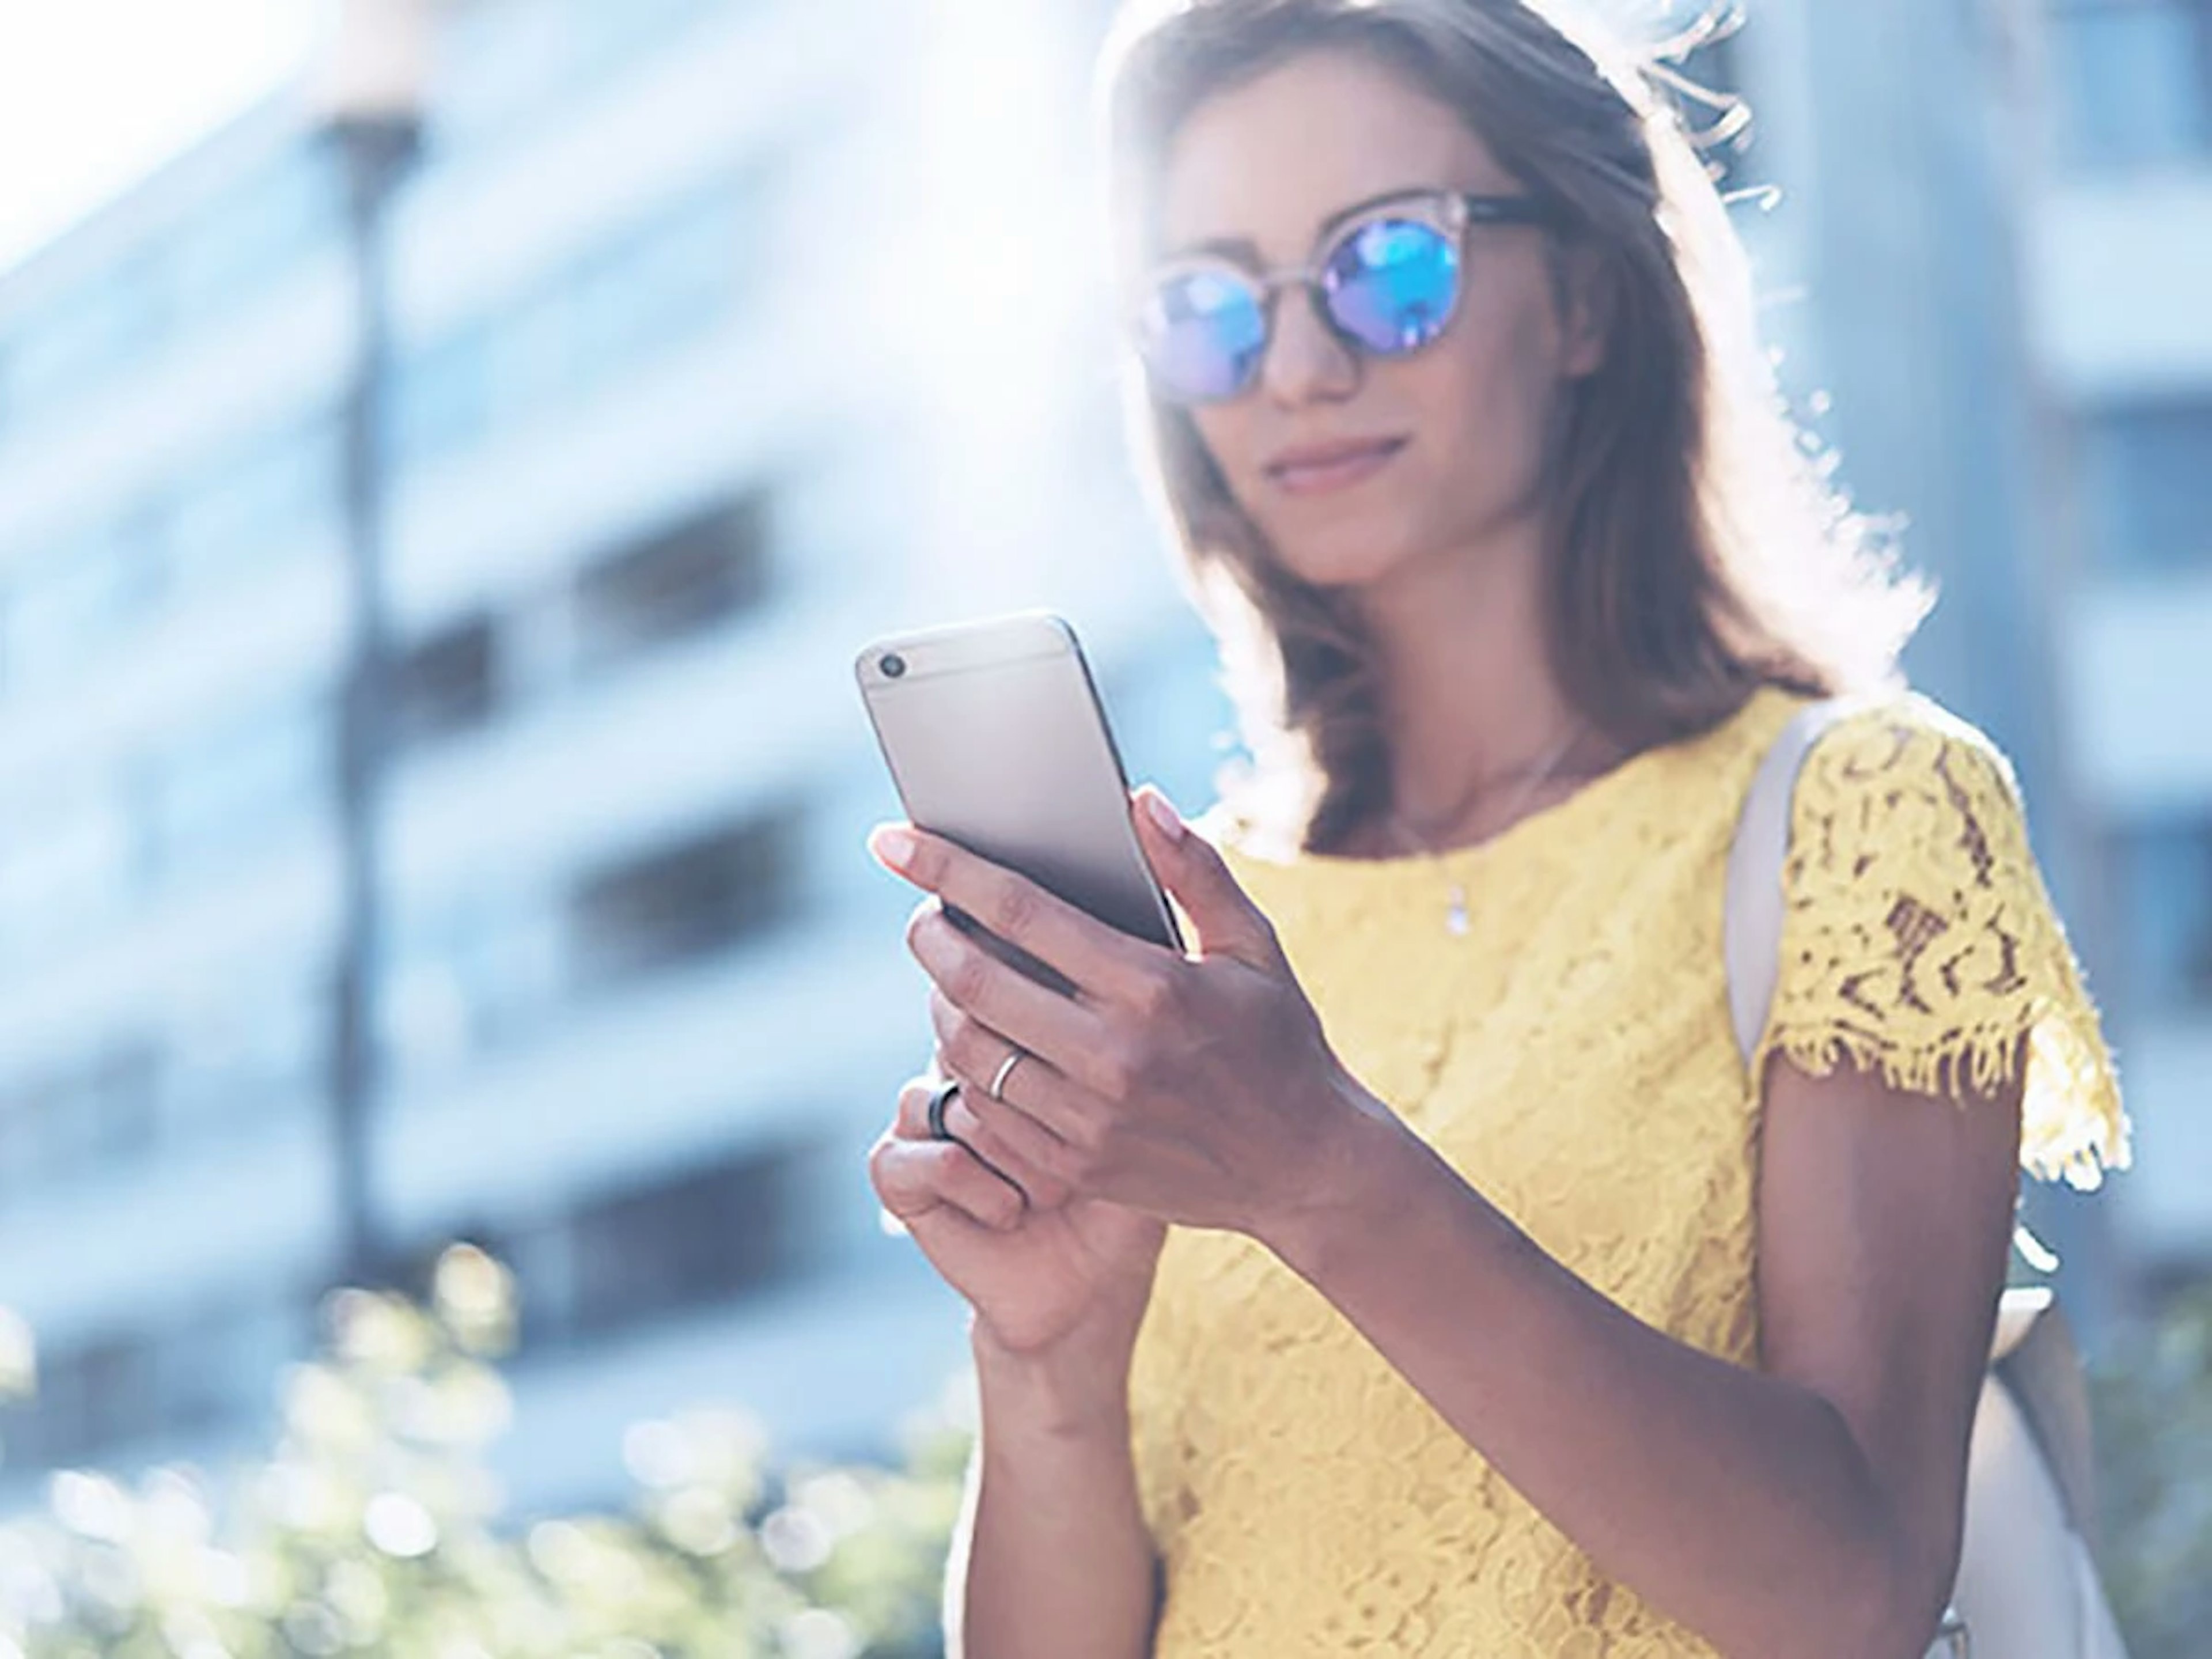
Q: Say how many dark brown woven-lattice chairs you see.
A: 0